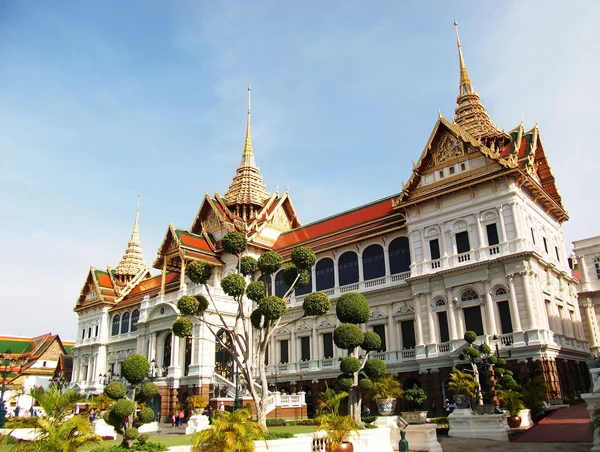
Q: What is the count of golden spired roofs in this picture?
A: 3